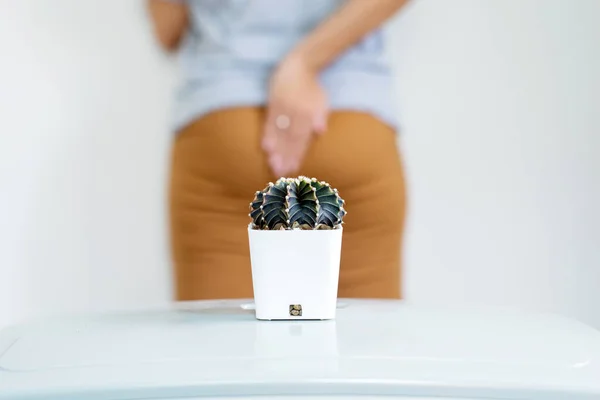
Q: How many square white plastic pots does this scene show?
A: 1